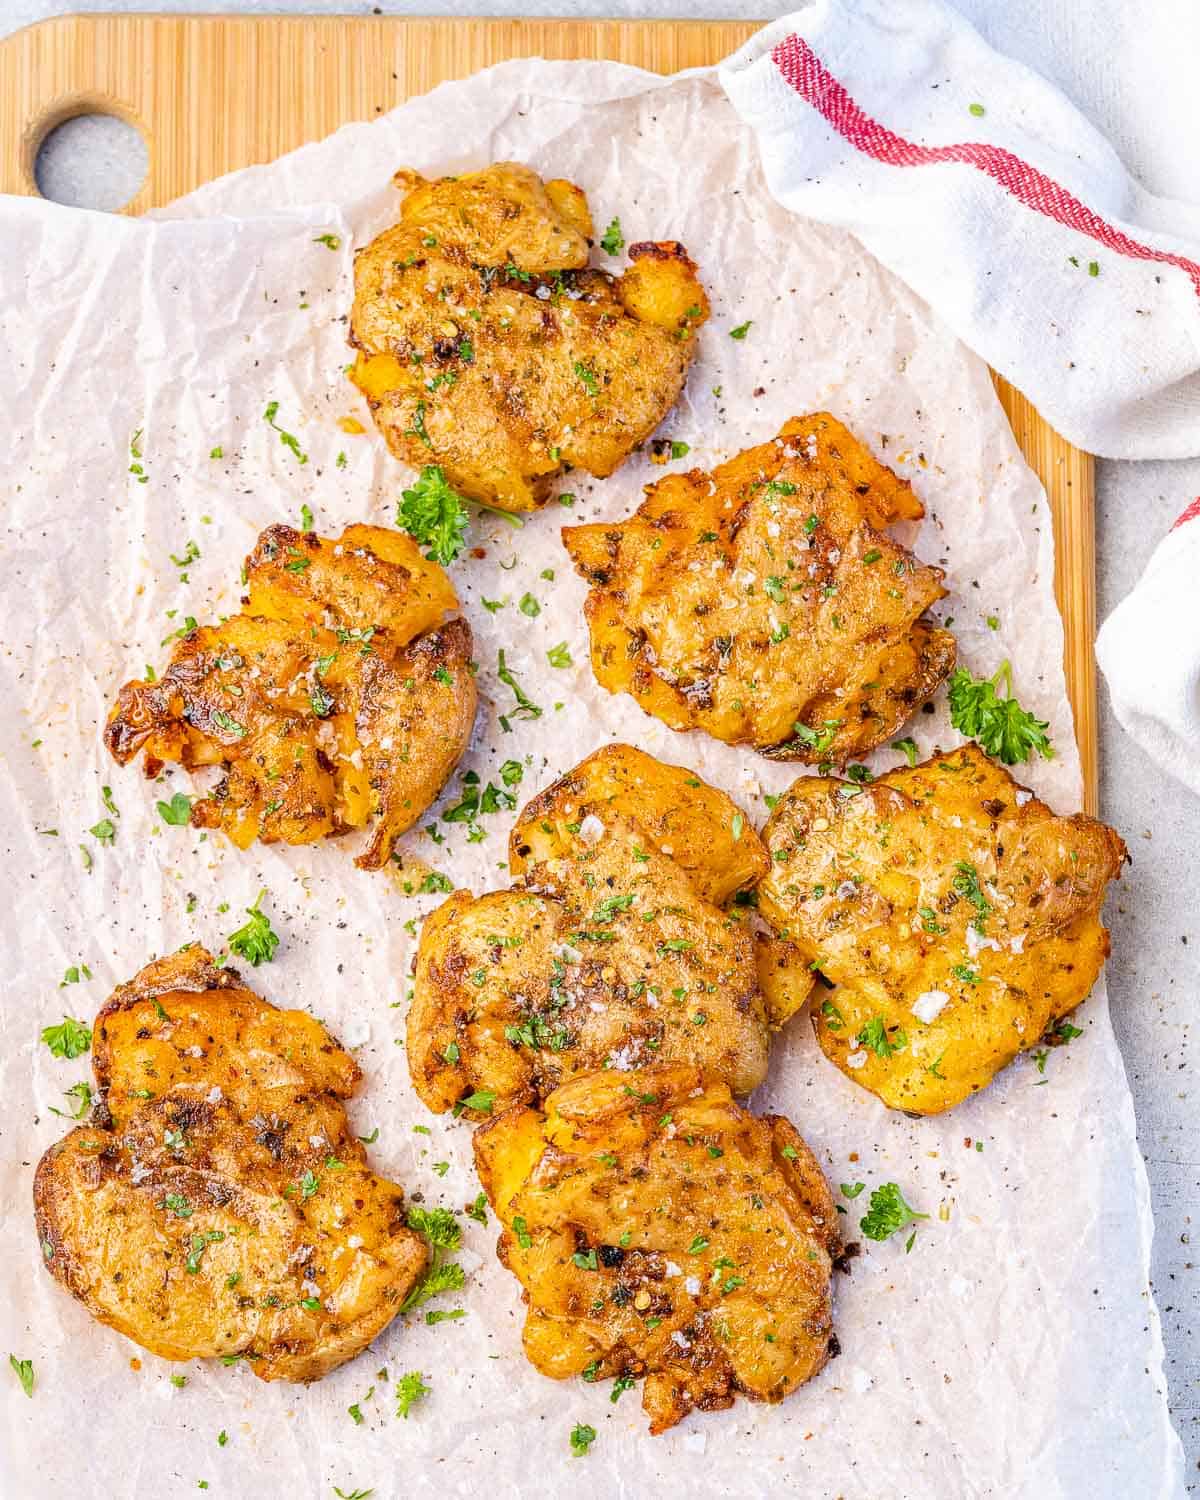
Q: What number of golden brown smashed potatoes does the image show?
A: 7